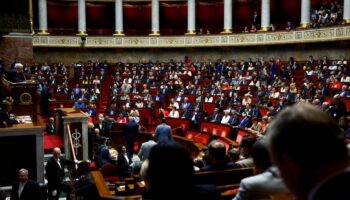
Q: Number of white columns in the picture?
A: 9